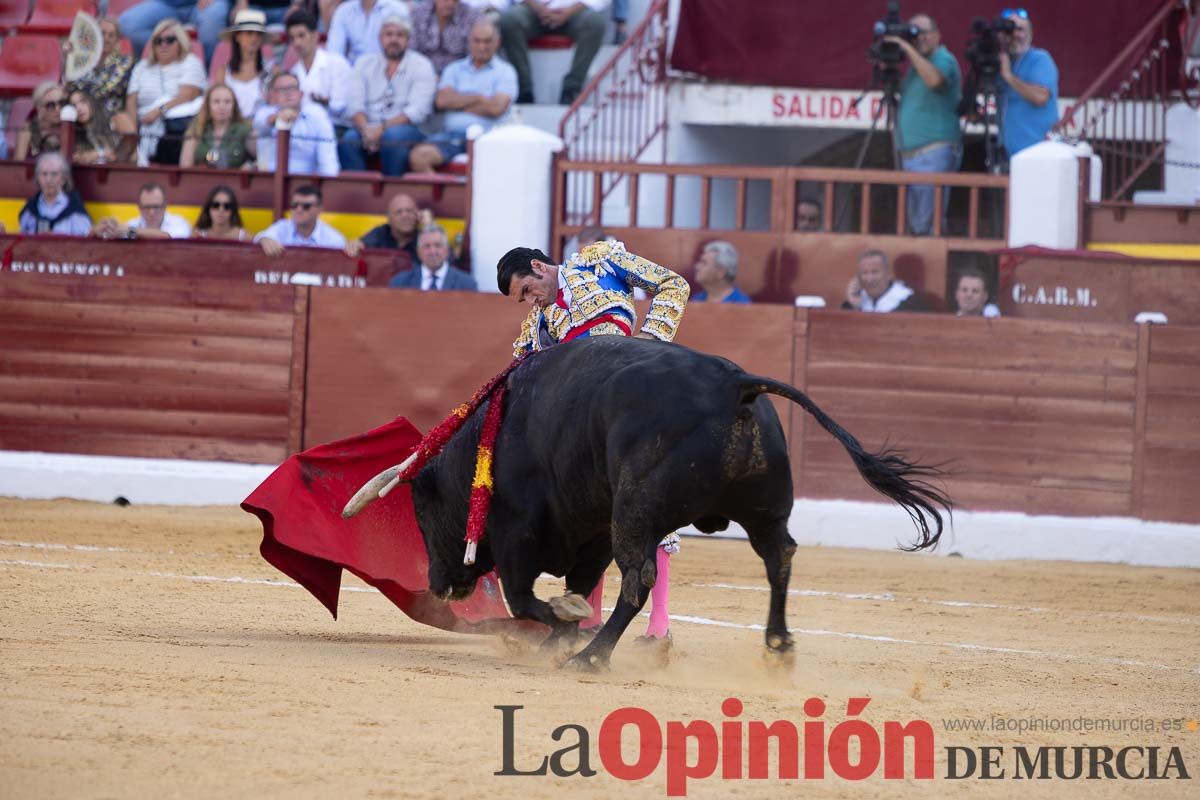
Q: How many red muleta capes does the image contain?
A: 1